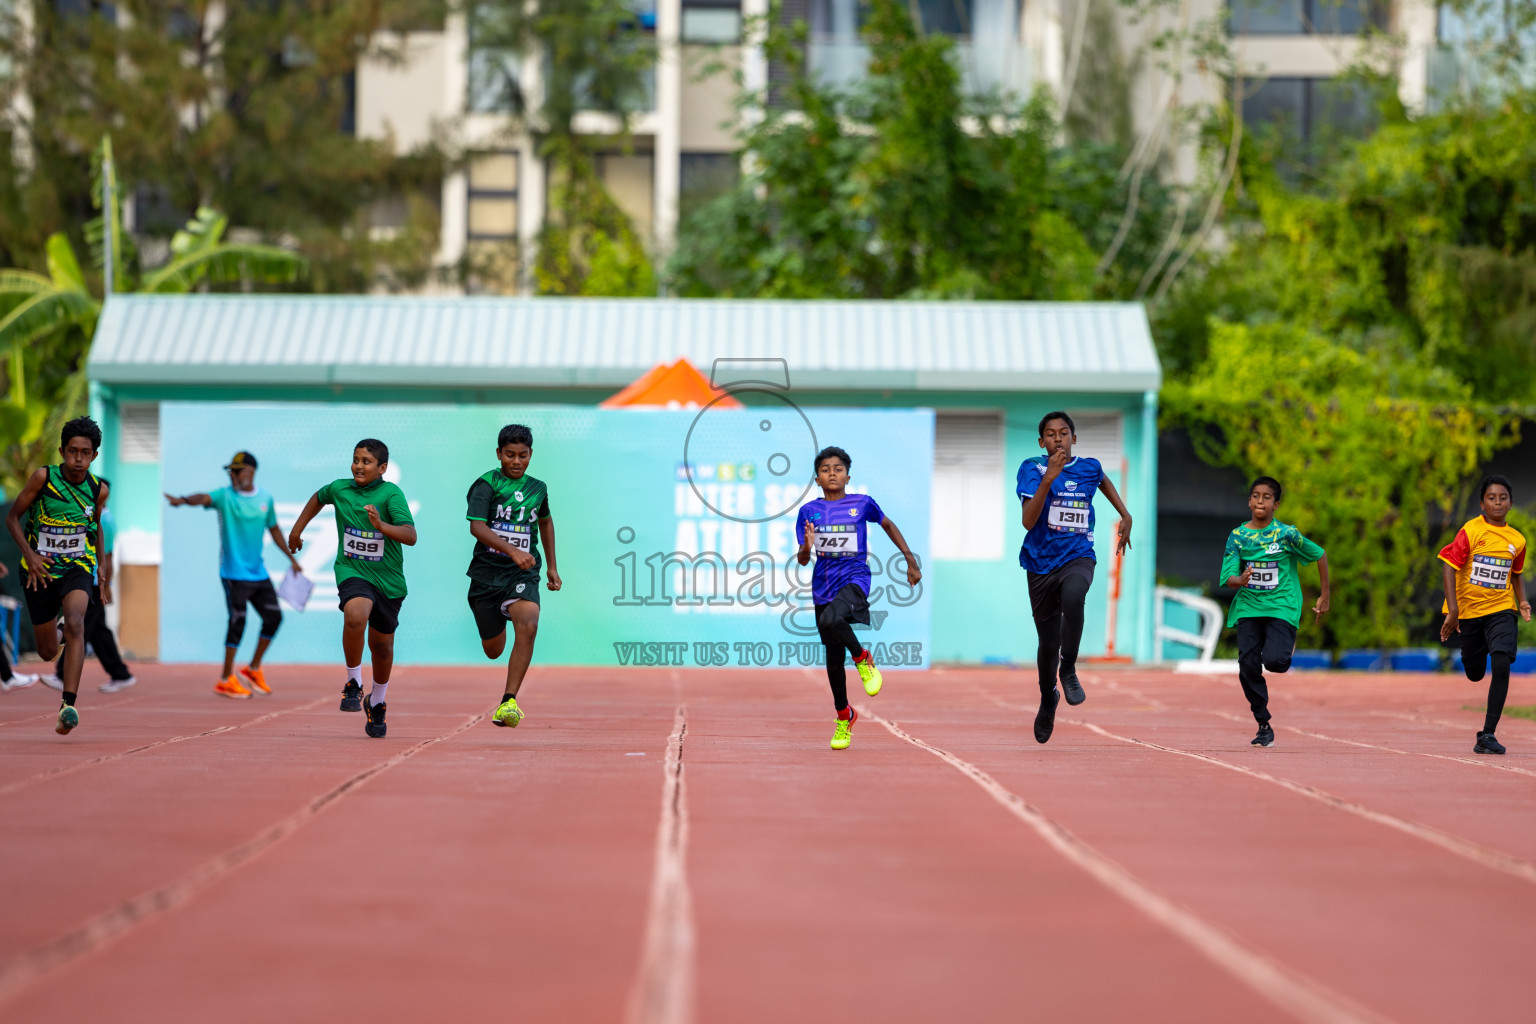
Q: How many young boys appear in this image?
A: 7